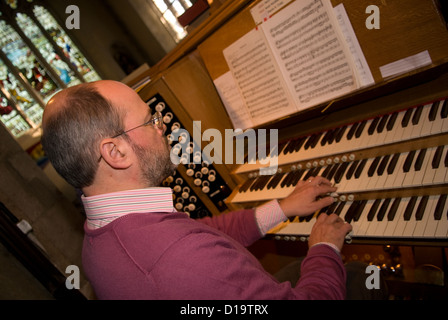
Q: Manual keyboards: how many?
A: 3